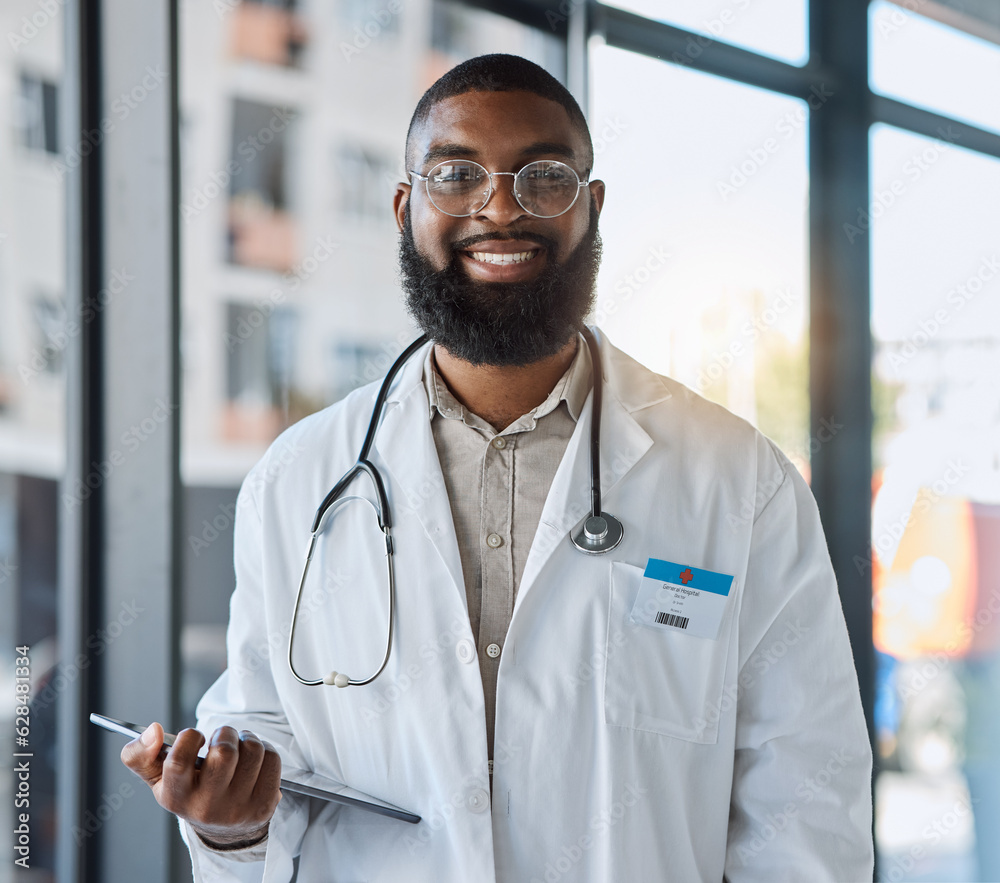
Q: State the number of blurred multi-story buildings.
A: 1